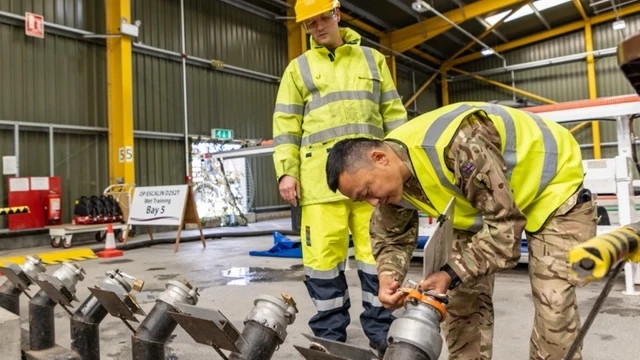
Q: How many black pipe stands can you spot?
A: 6